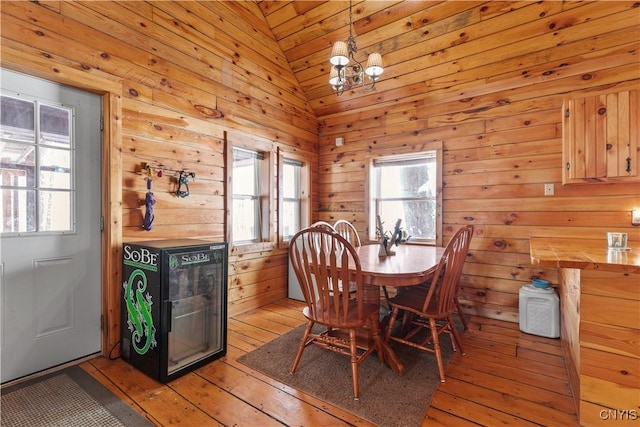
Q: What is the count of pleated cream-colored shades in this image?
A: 3